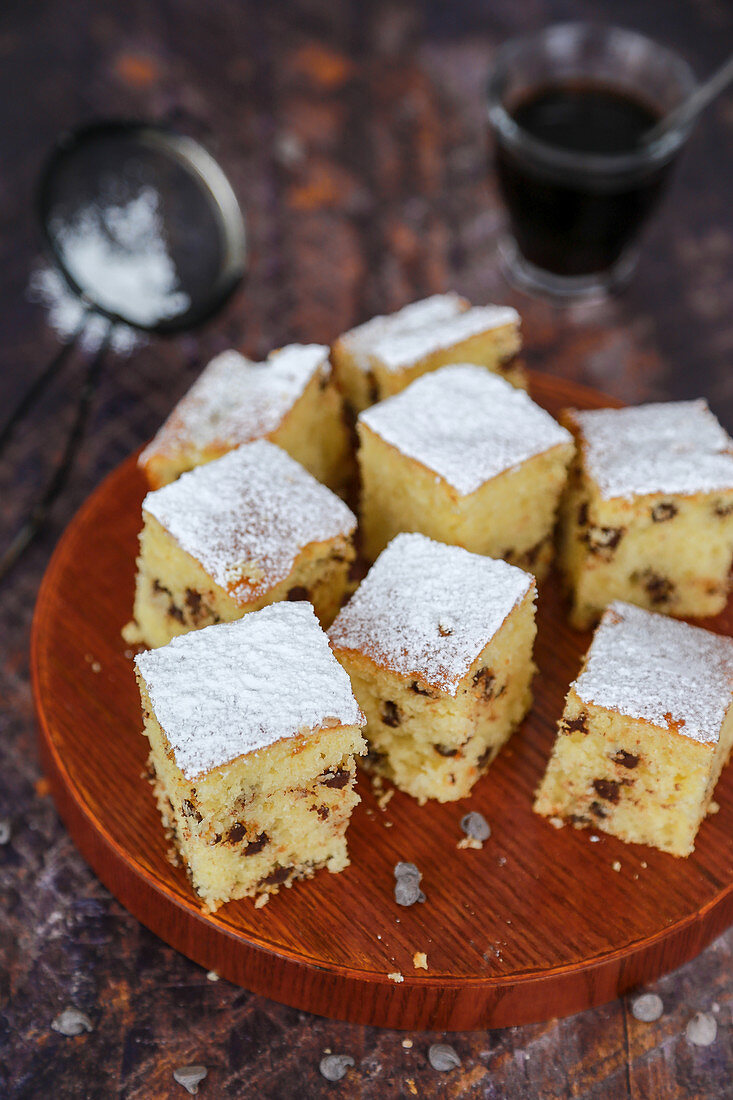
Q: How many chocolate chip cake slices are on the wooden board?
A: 8